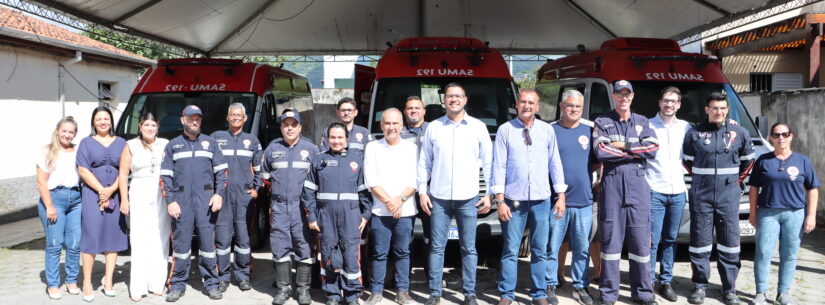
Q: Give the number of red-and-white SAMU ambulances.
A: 3